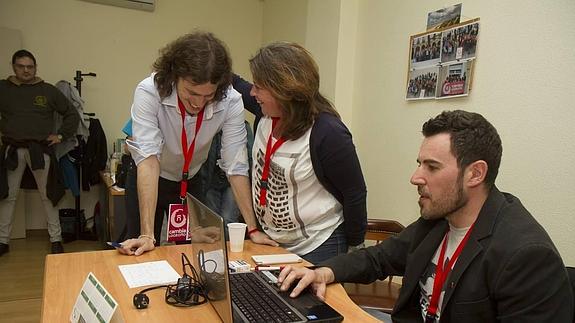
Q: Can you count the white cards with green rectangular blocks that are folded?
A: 1